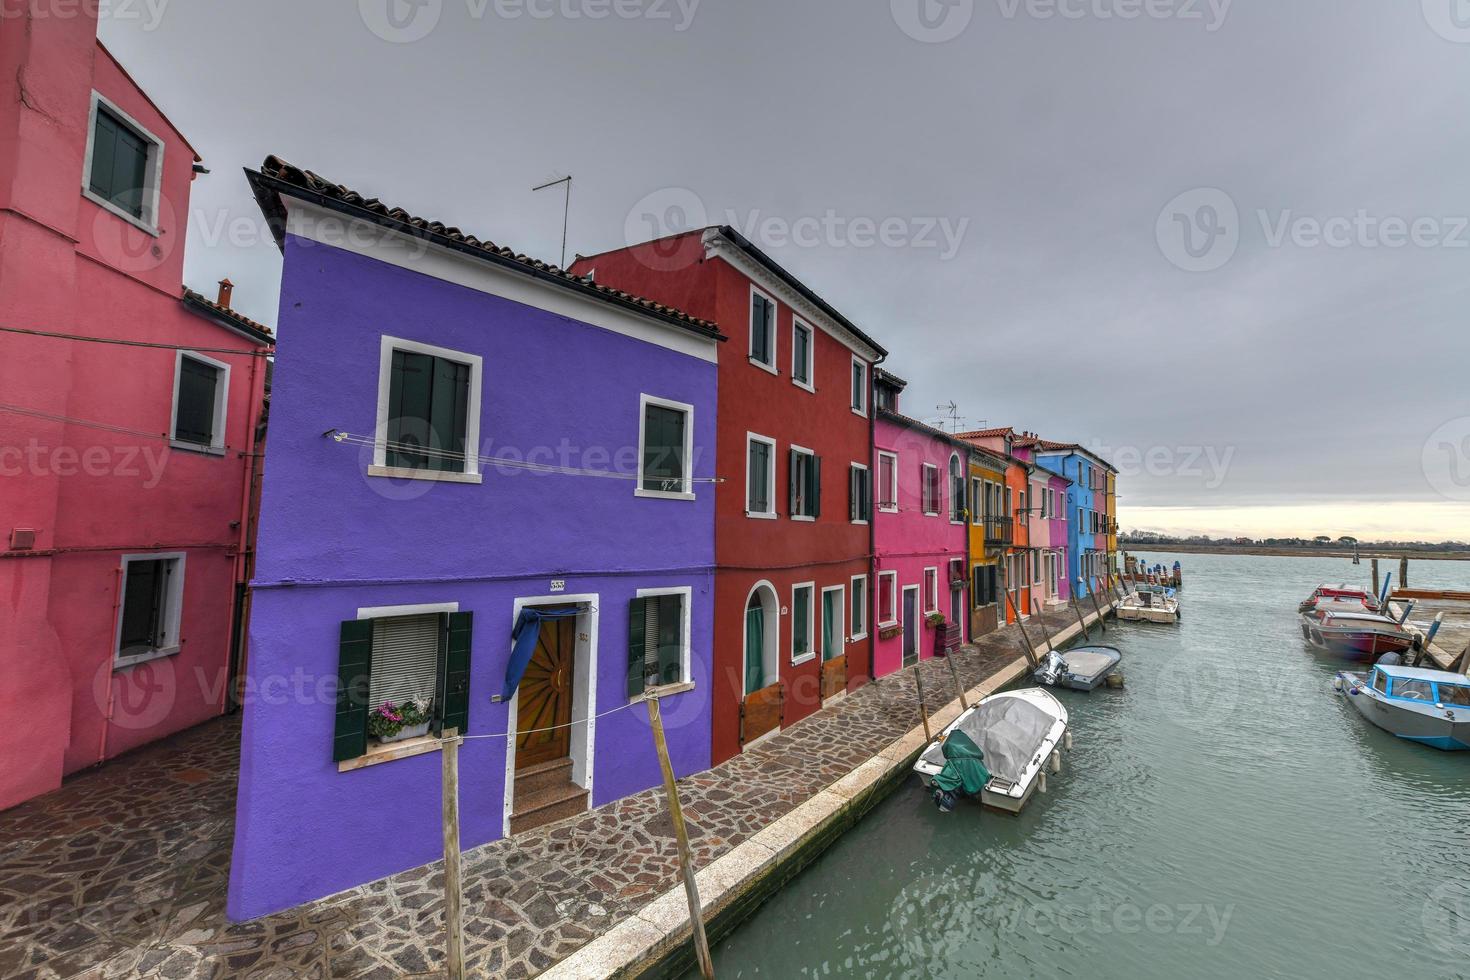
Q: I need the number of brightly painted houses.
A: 11